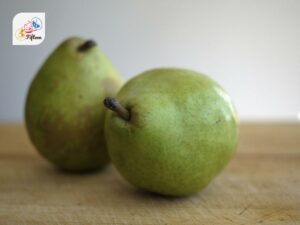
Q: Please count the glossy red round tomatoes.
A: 0